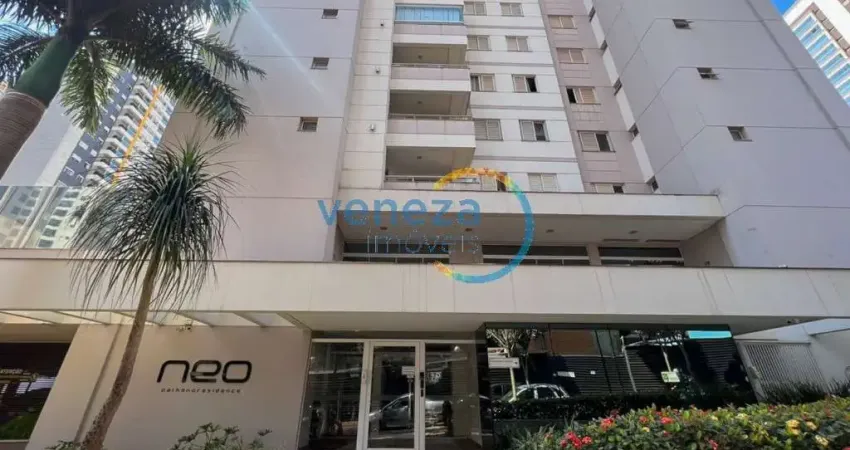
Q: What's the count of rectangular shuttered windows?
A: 15